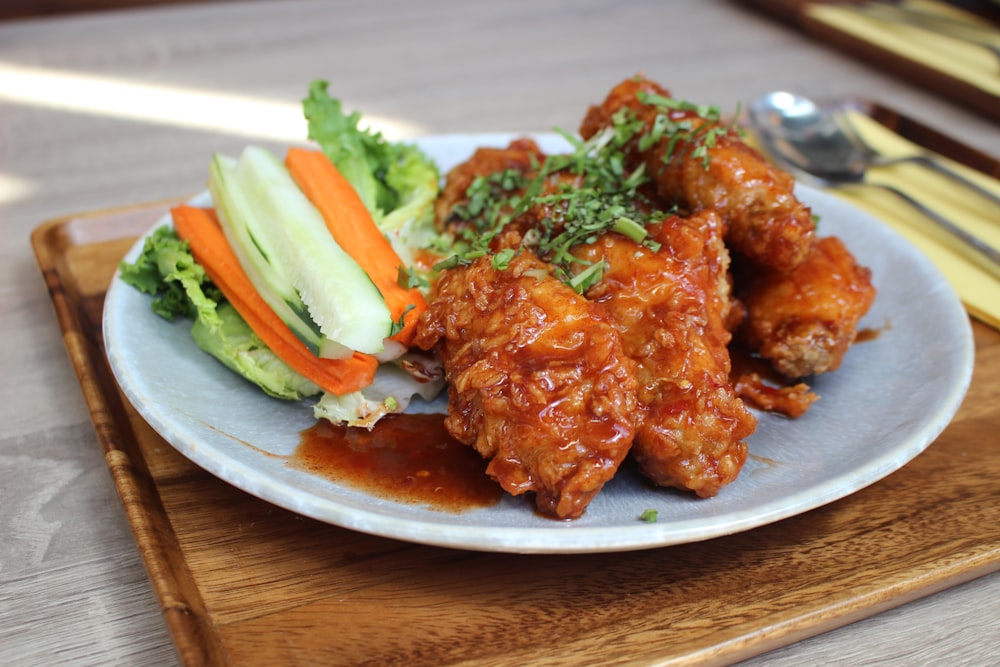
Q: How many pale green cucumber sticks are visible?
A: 2